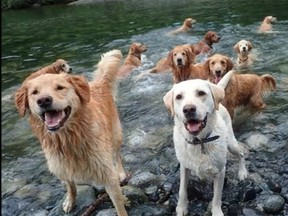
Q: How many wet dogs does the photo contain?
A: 10